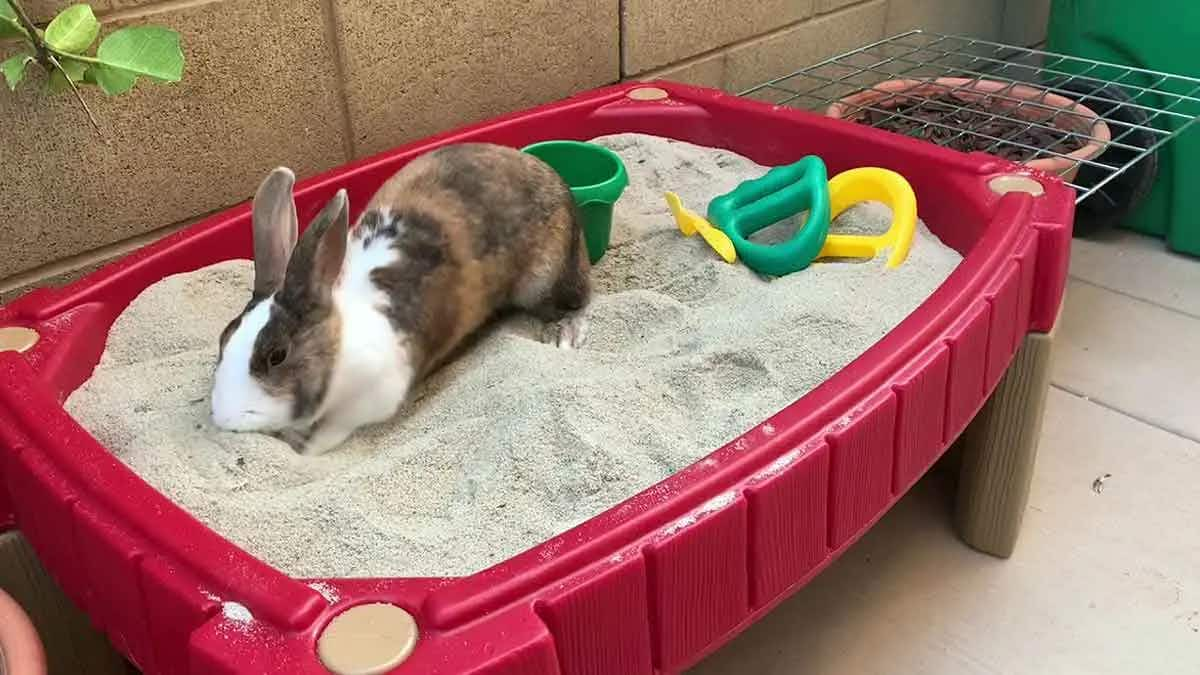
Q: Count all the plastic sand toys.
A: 4